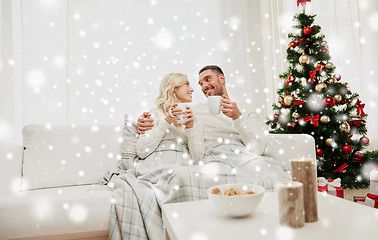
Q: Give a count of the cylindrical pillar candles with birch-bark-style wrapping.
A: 2